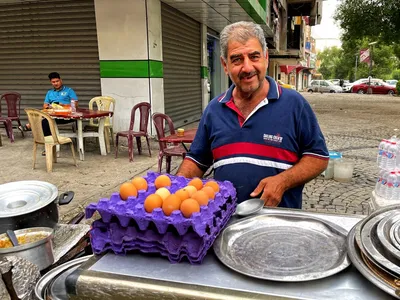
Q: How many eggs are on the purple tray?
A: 13